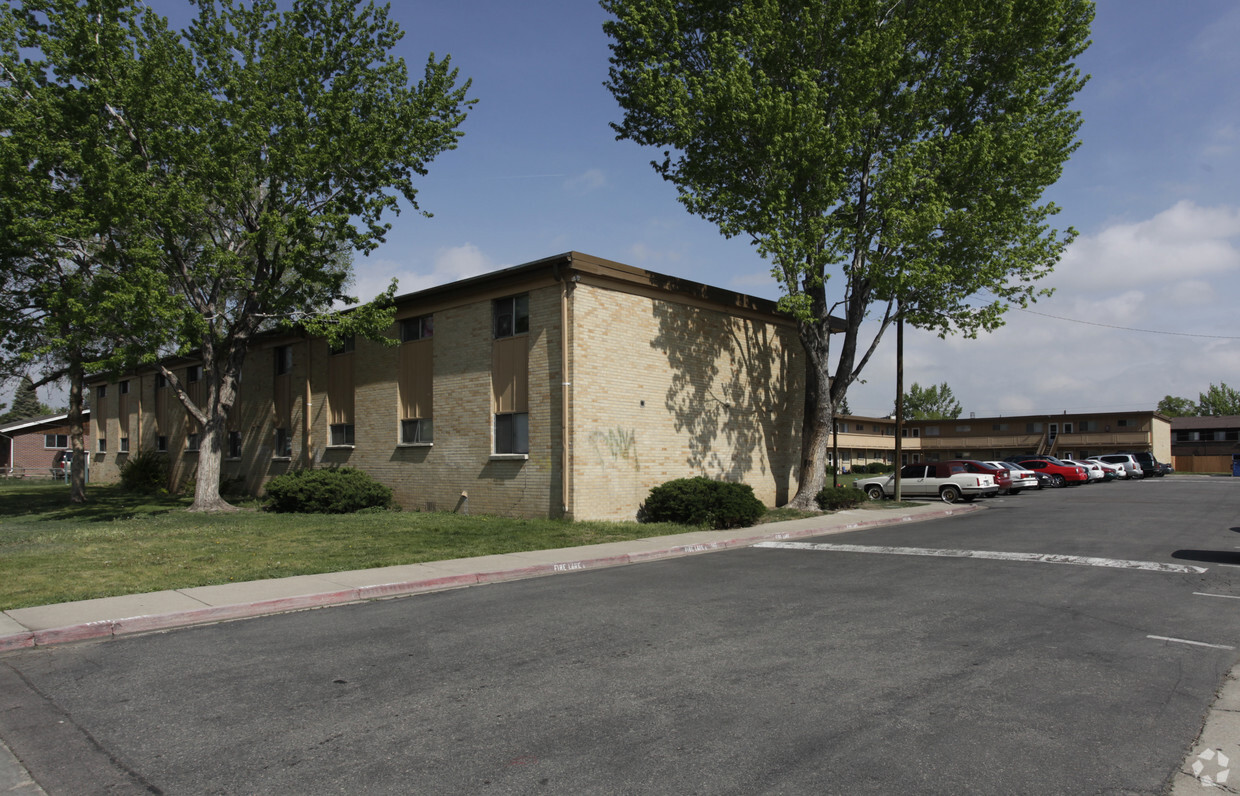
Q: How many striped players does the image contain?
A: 0